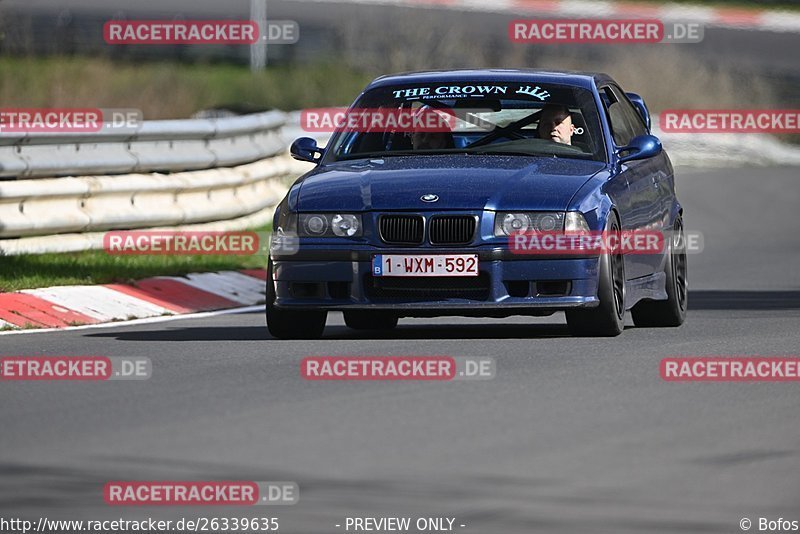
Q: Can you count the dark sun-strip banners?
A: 1